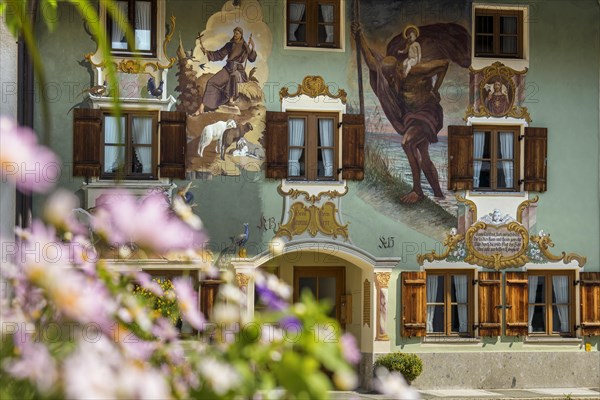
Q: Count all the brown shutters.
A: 10